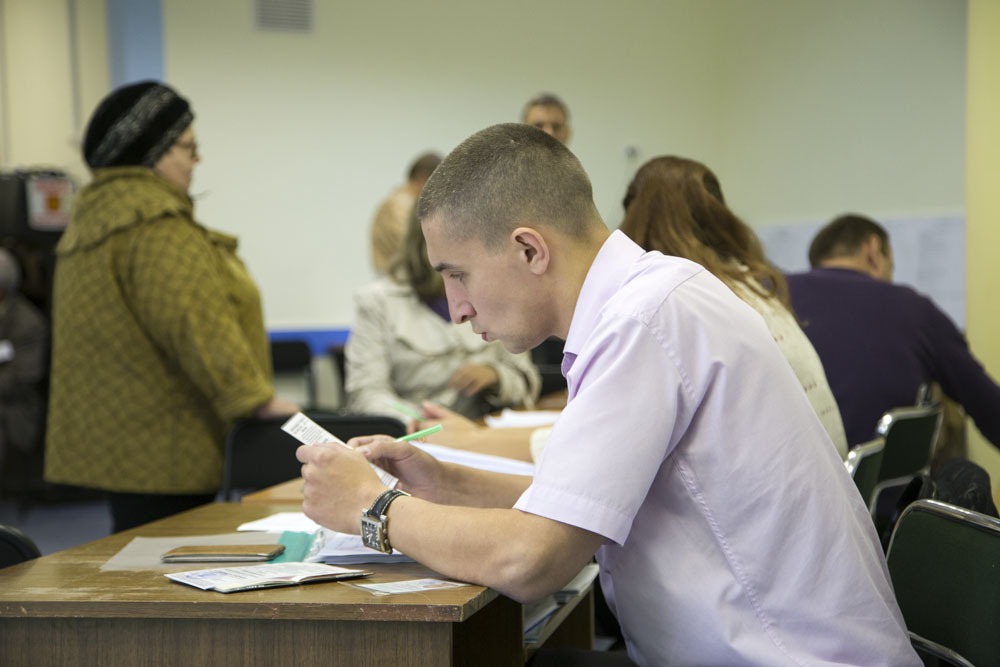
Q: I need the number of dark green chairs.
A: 3